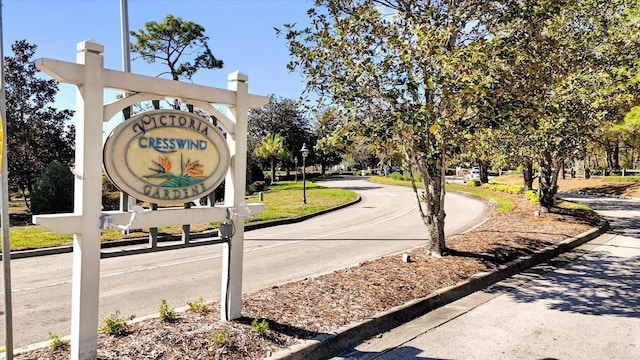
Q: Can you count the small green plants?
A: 6